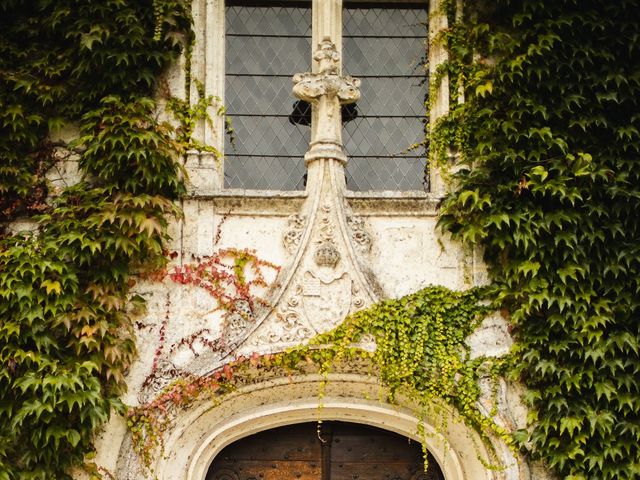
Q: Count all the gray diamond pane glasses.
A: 2